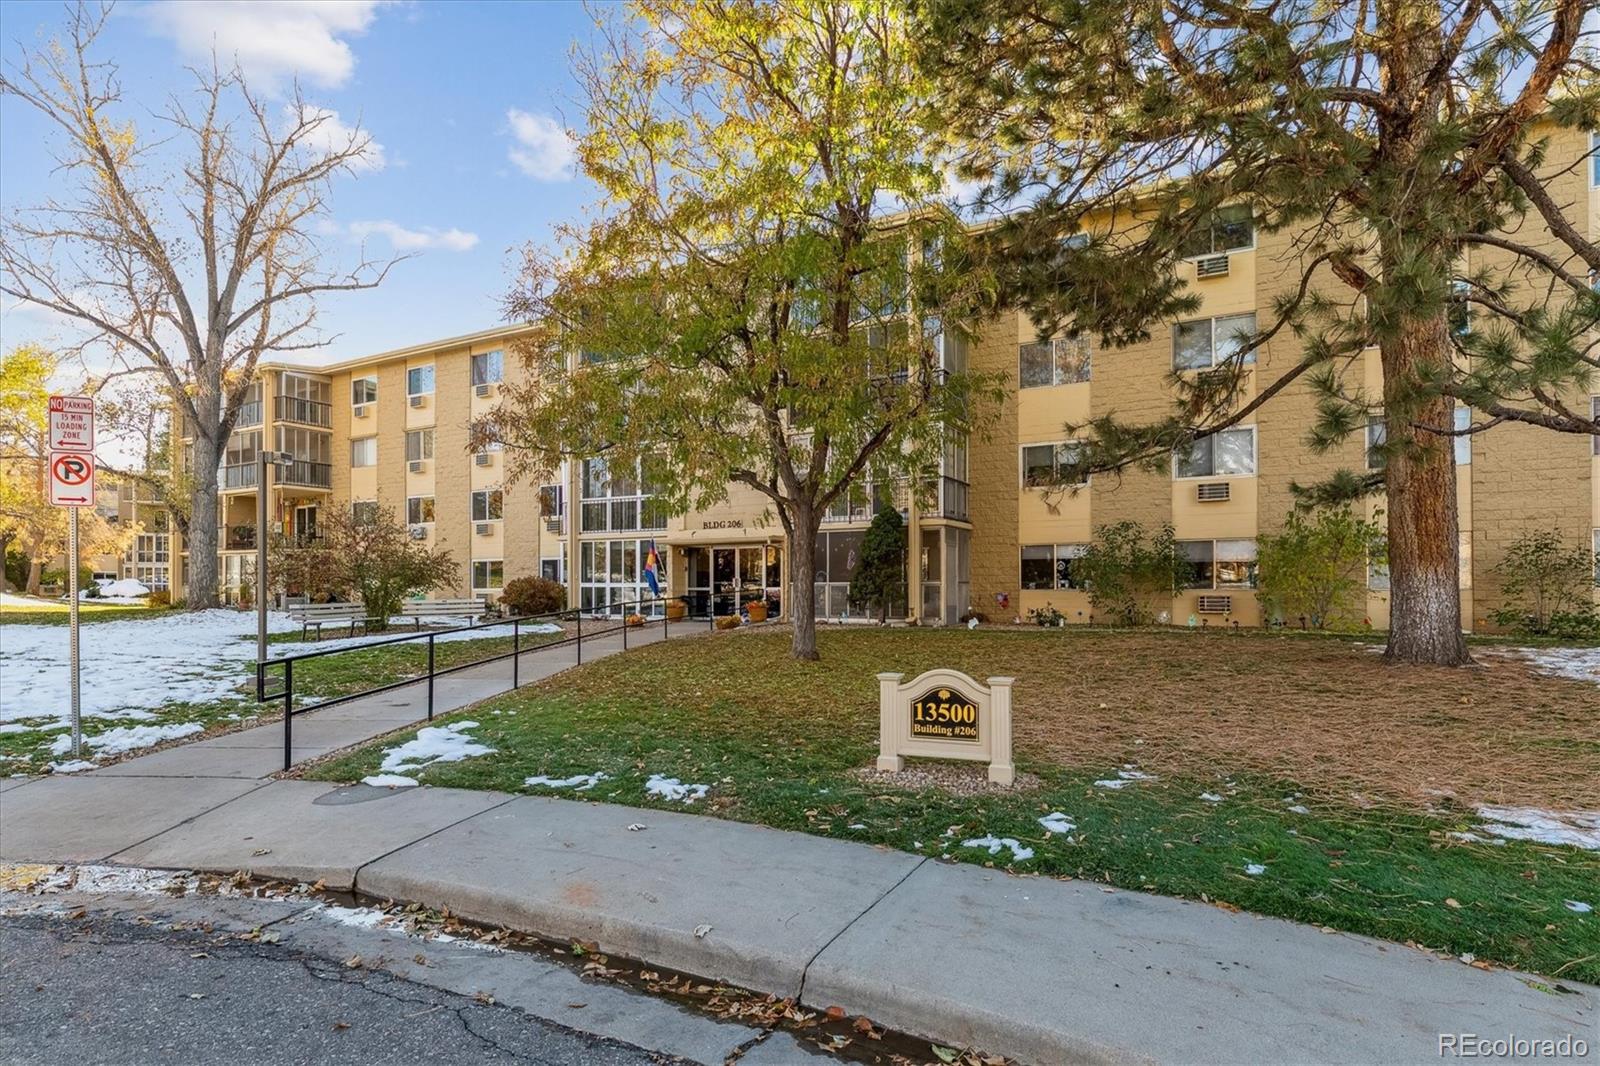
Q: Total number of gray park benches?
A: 2